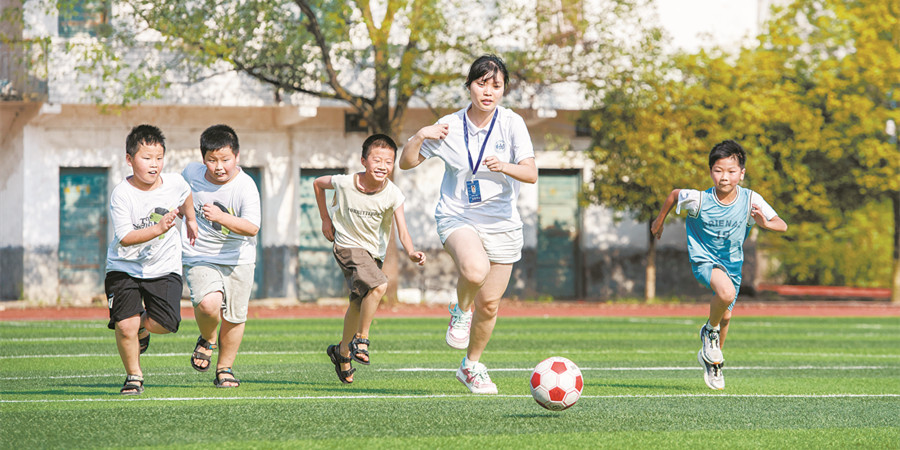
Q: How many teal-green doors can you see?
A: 4